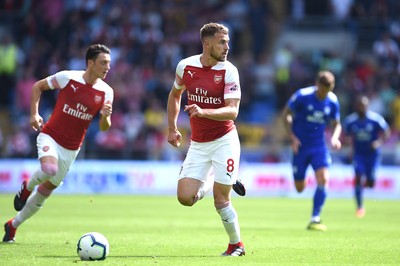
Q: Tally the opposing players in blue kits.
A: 2